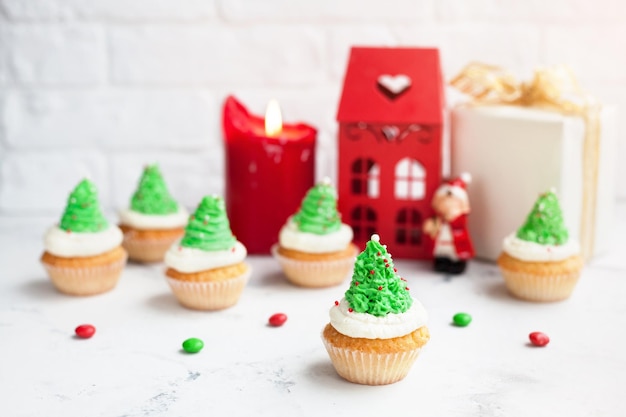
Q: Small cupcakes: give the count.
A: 6